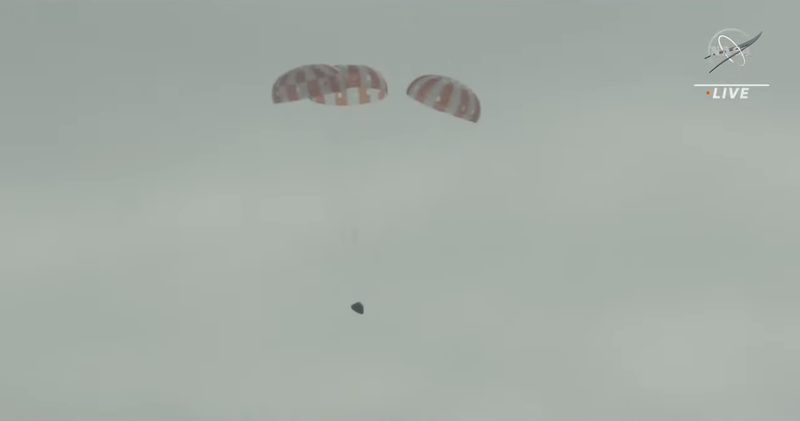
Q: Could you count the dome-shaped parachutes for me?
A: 3